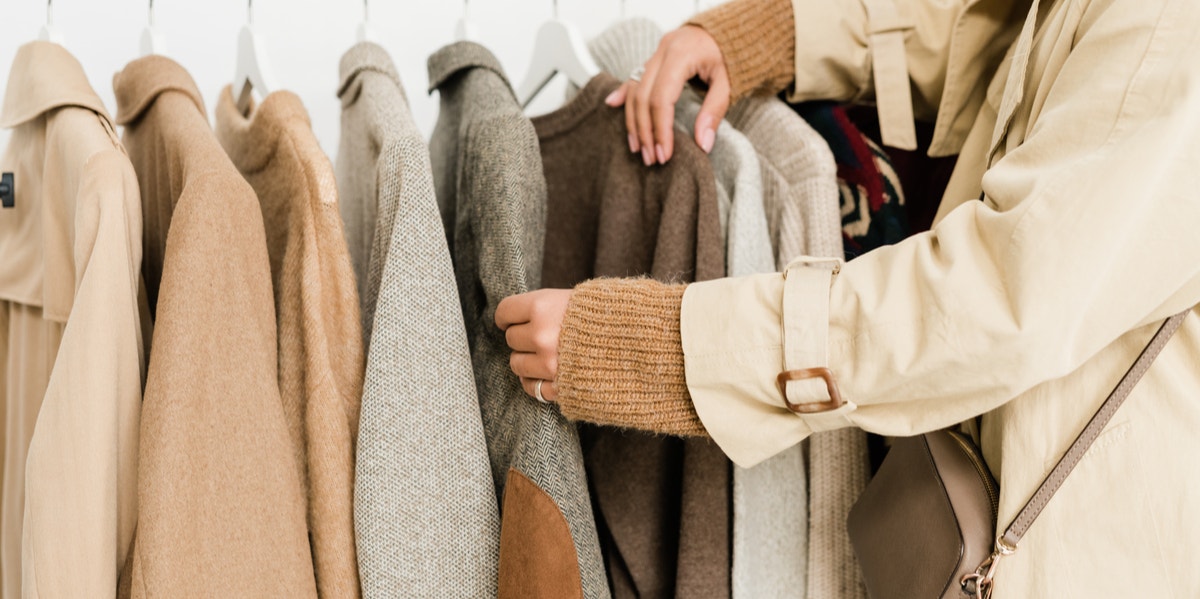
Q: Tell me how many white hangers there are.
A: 6